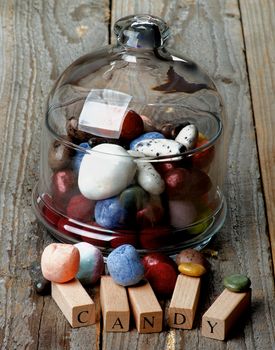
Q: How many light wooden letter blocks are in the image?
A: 5